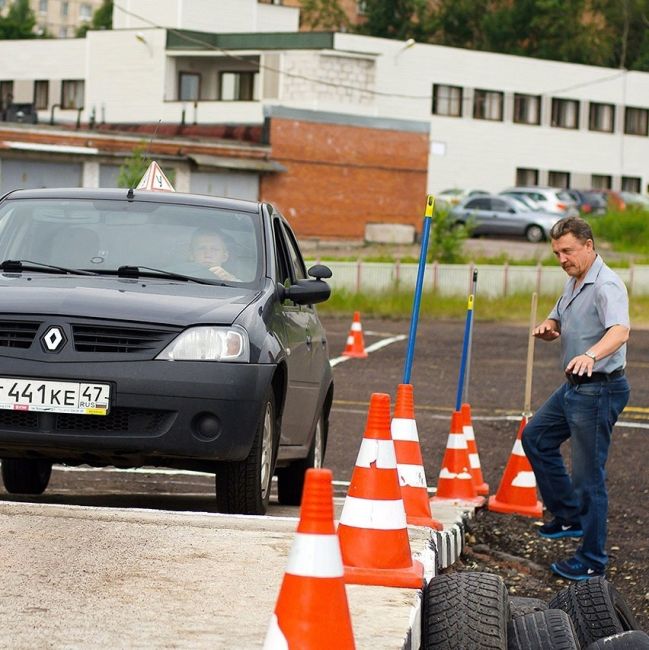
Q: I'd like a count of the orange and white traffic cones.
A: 7